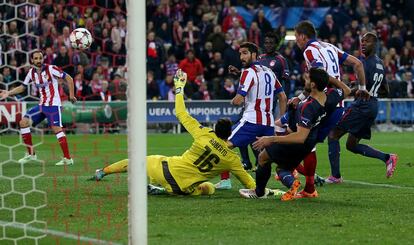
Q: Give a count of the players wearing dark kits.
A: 3